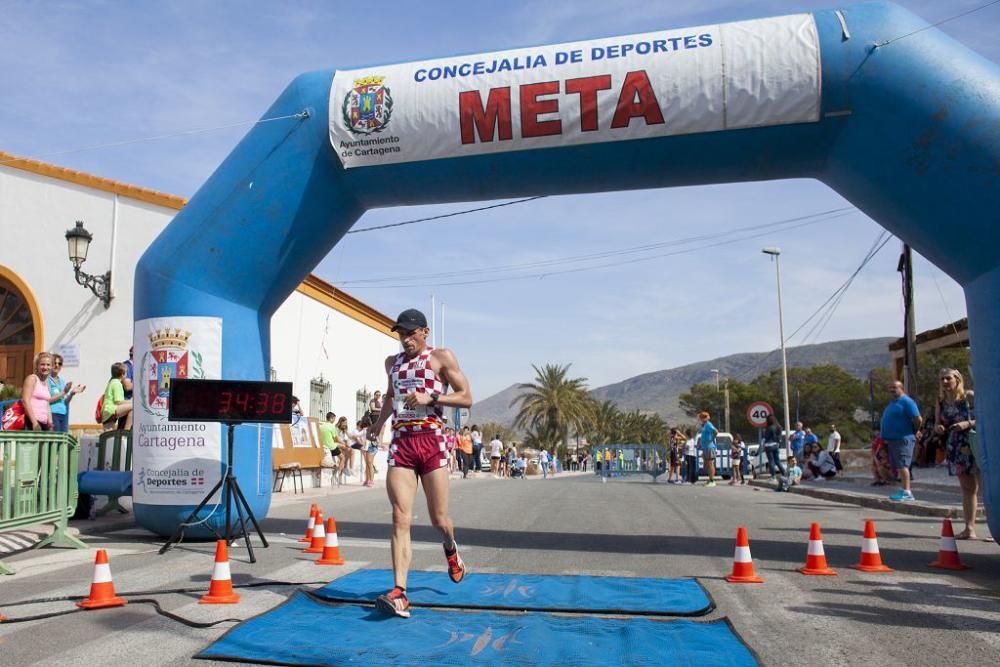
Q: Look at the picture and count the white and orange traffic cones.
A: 9